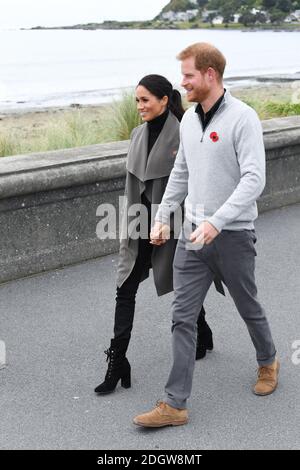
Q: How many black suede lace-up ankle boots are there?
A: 2